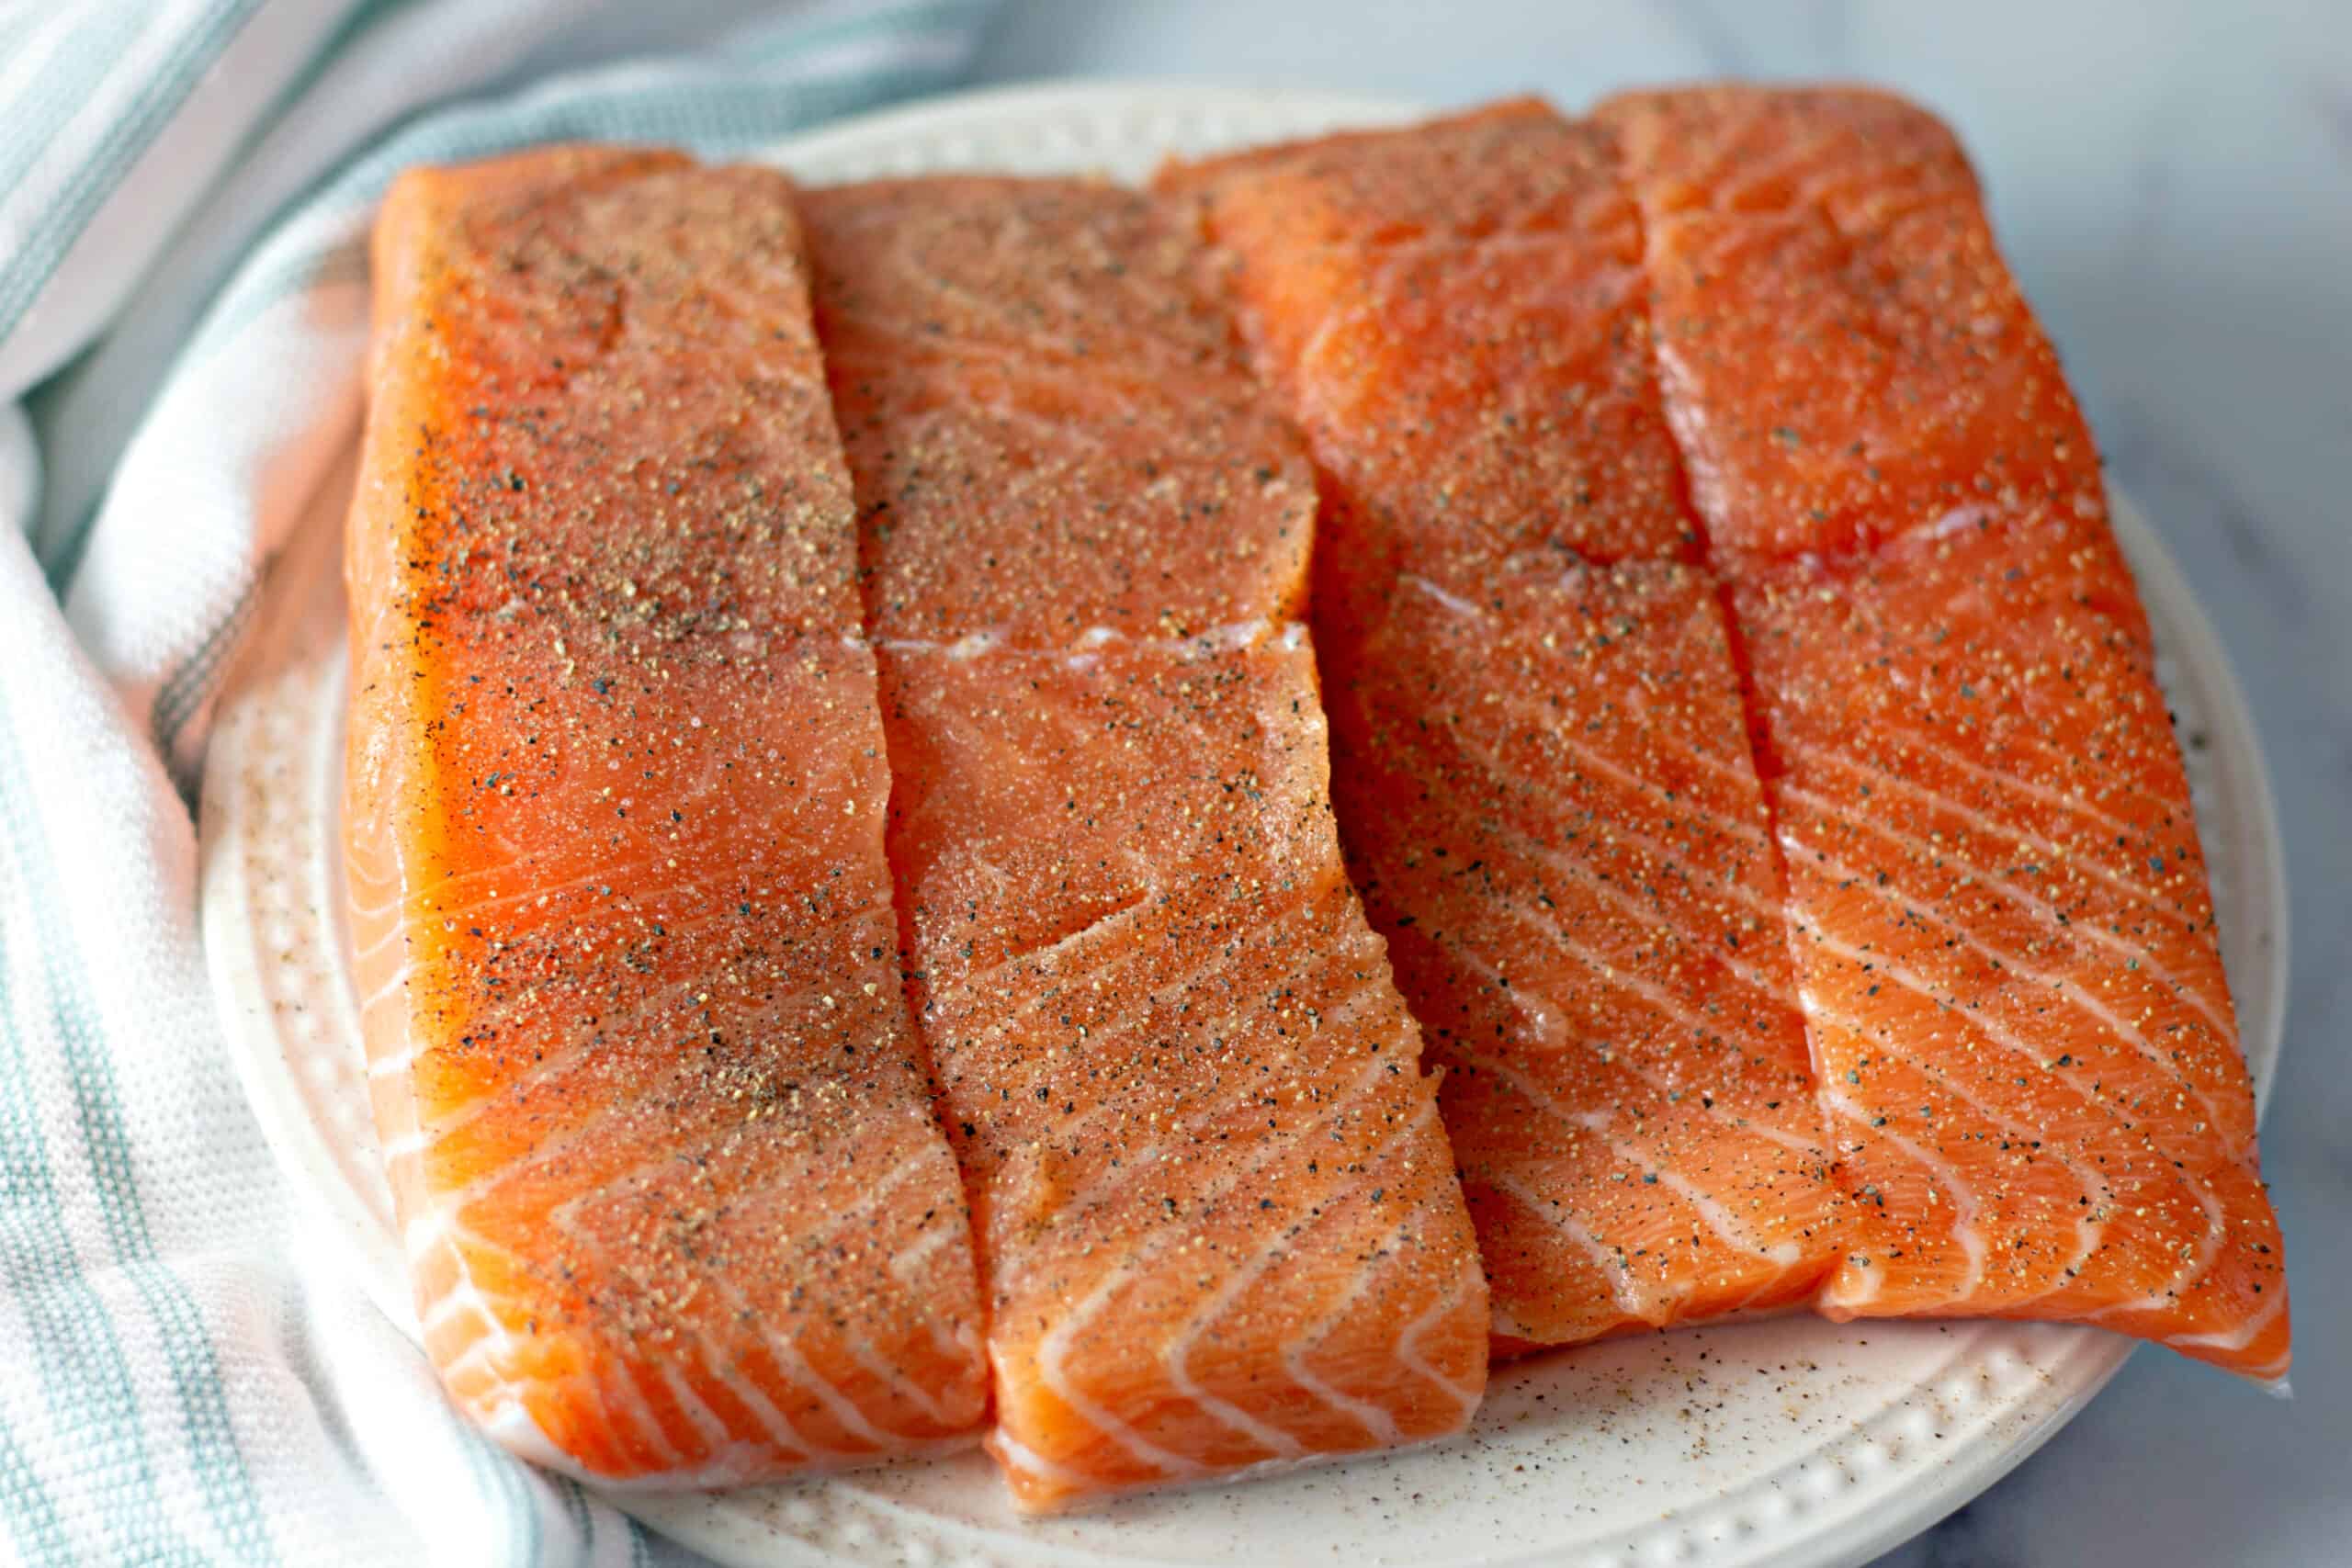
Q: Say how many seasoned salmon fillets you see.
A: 4